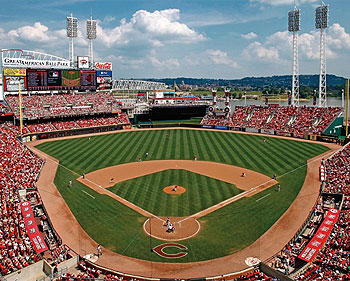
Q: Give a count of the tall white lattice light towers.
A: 4